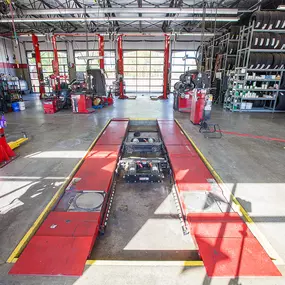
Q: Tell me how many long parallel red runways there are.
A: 2